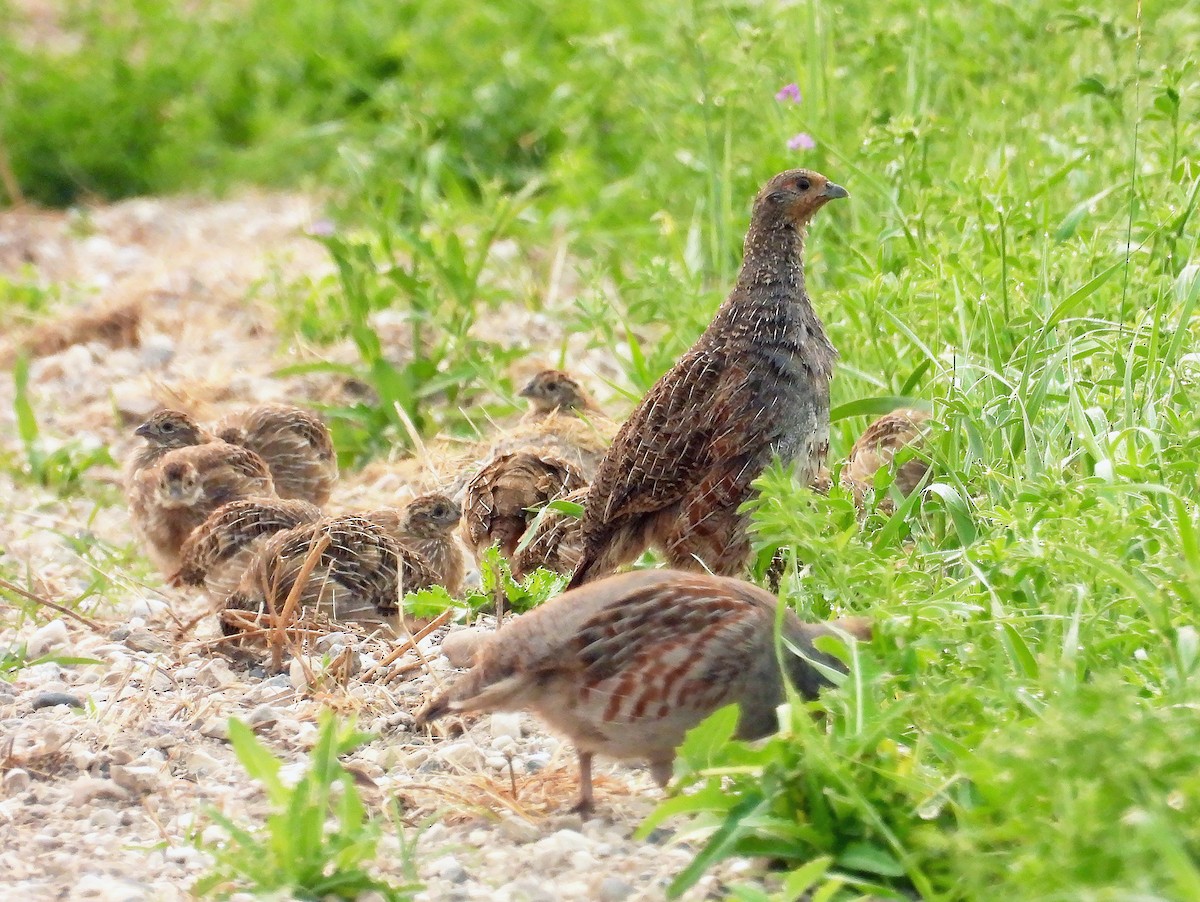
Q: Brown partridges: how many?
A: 12